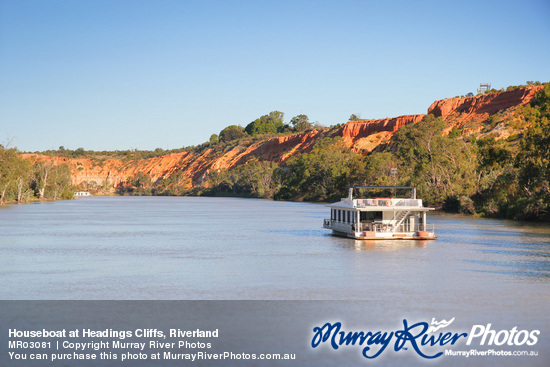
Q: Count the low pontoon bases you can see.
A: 1